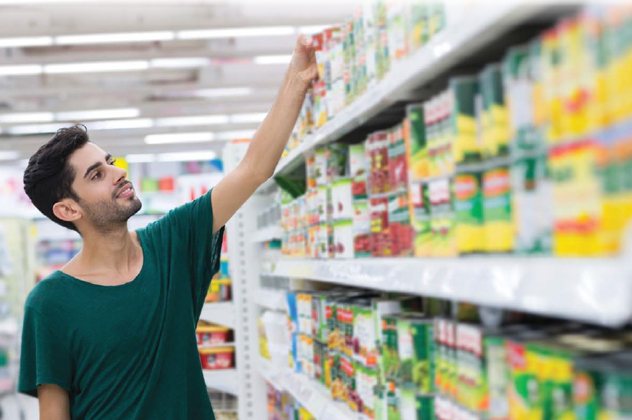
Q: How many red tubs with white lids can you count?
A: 0